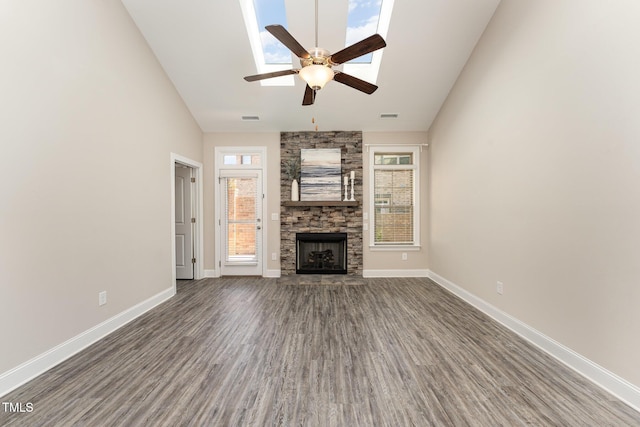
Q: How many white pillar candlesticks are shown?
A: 2